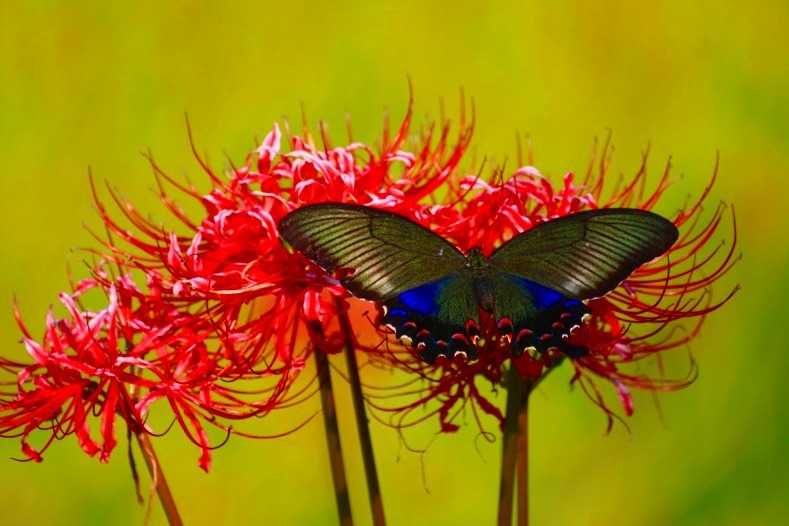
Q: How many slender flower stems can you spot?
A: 5